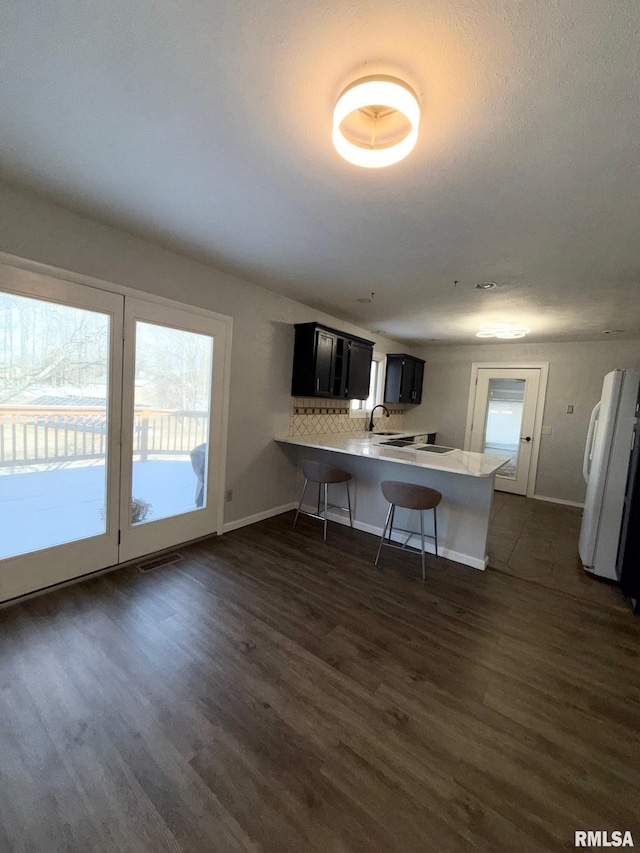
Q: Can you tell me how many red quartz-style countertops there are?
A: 0